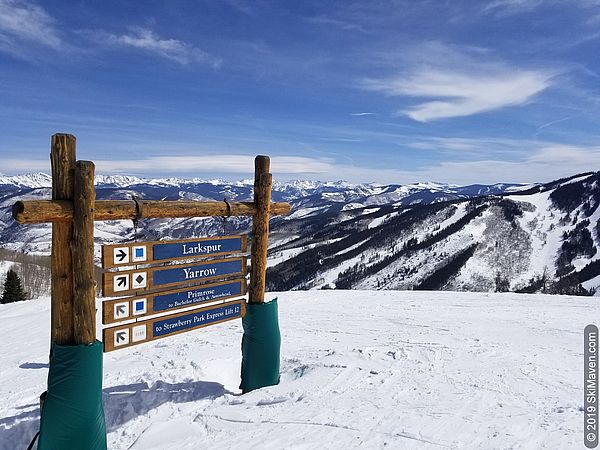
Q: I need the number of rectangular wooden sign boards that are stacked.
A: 4